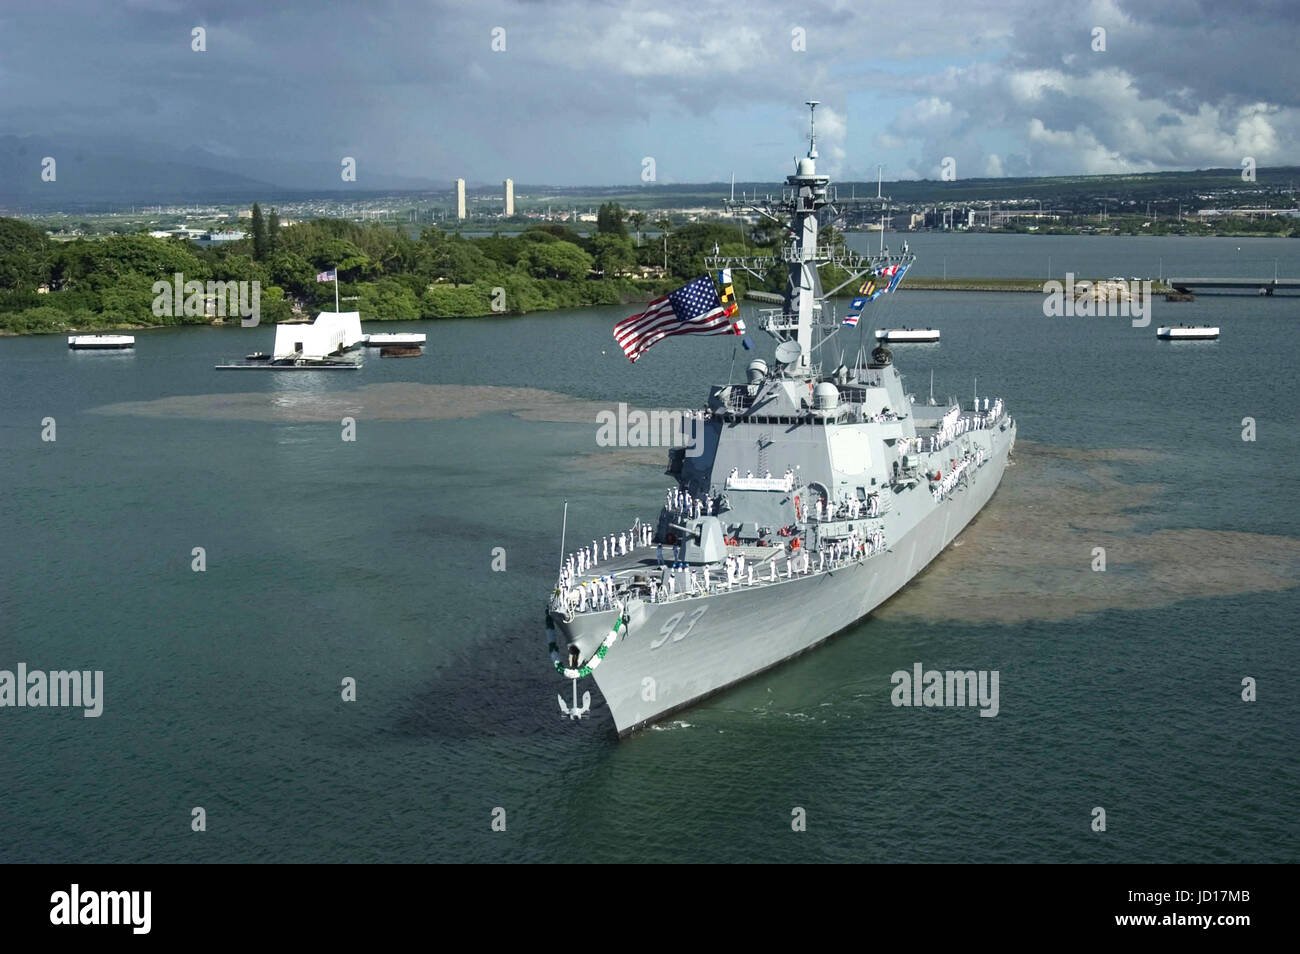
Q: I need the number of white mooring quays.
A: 4